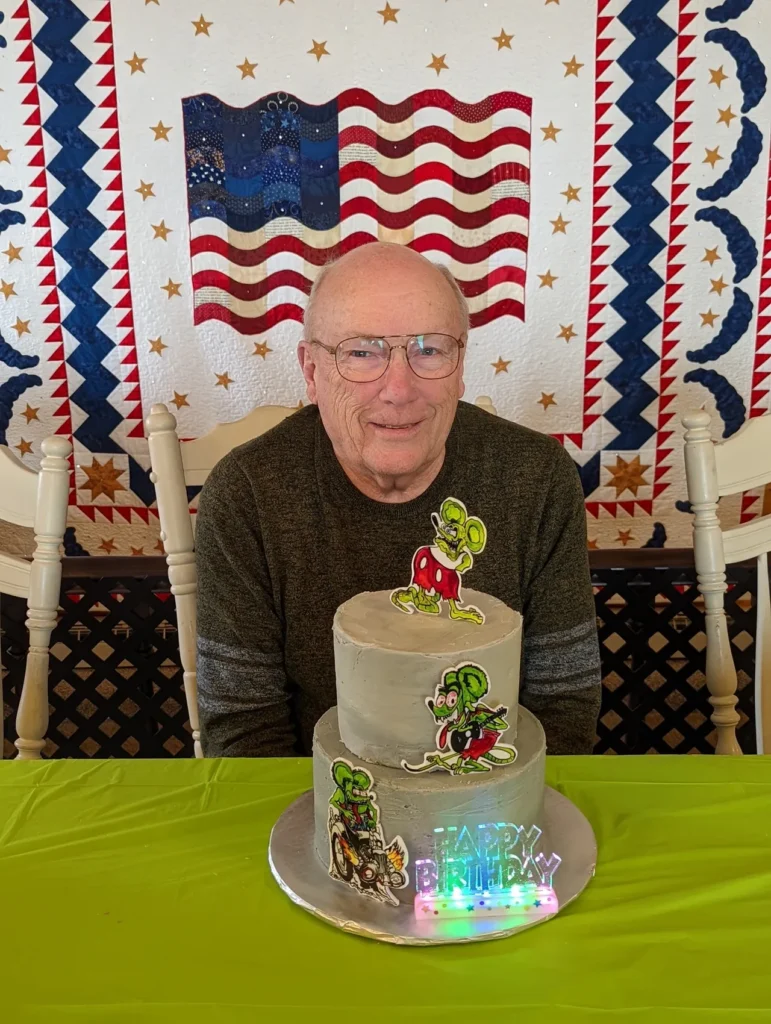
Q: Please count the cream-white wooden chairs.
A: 3